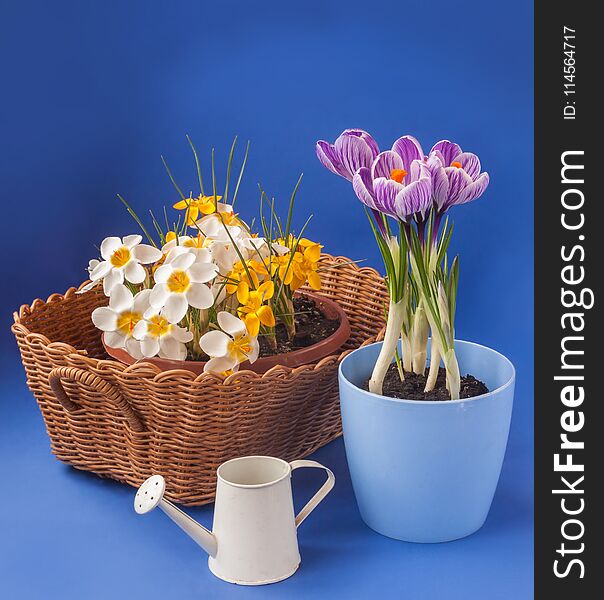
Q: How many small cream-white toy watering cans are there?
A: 1